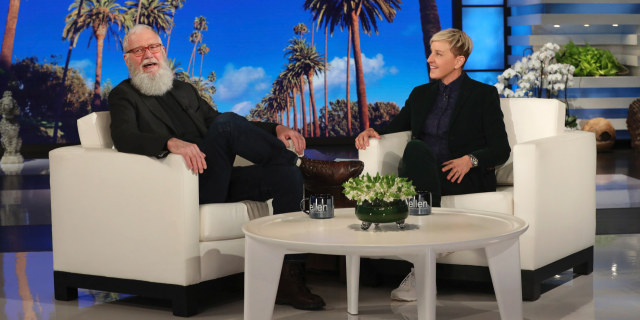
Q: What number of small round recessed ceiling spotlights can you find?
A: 3